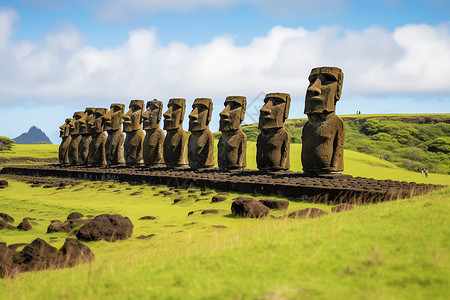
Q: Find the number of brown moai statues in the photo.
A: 12